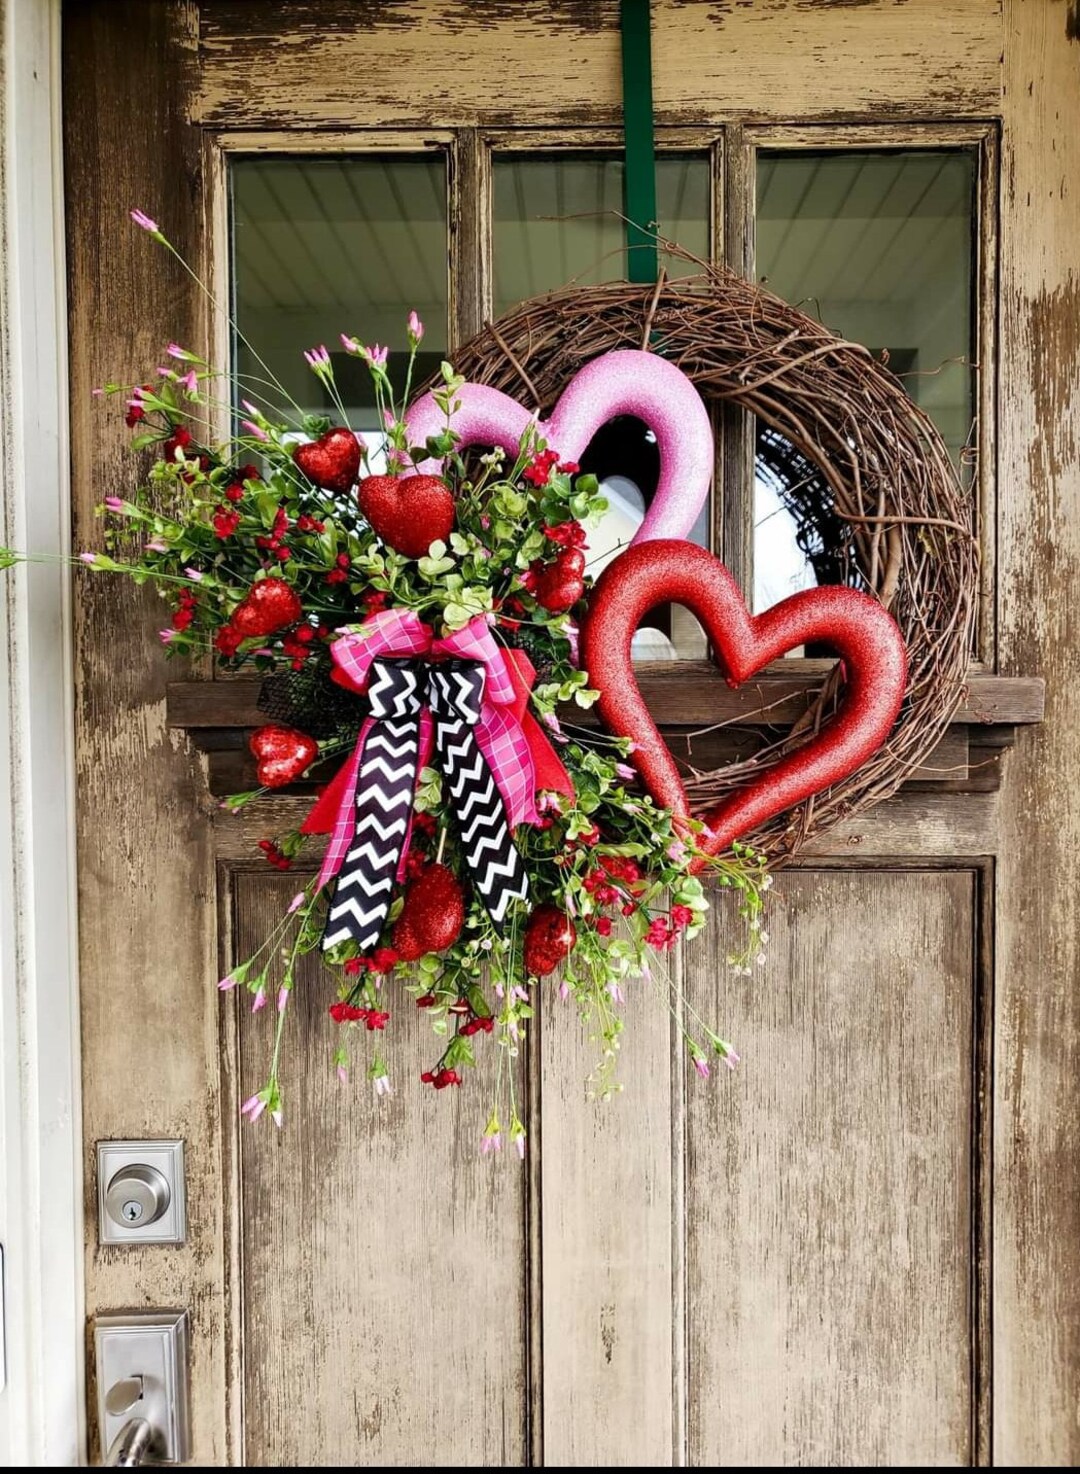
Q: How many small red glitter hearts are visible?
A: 7